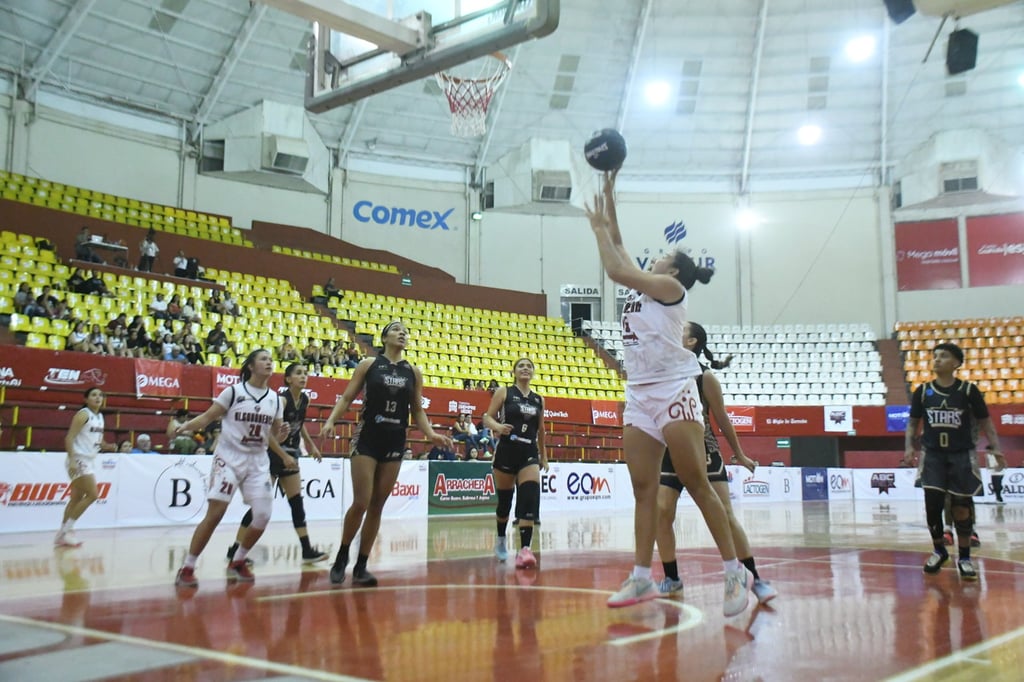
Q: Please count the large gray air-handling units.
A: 3